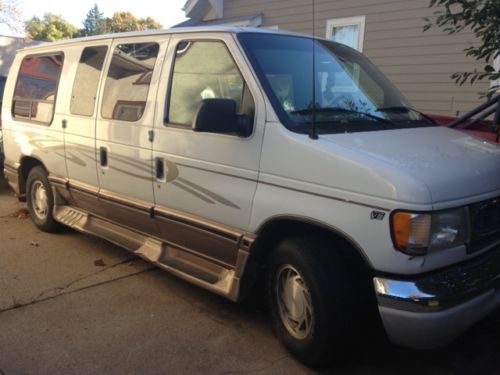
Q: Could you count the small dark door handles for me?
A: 2